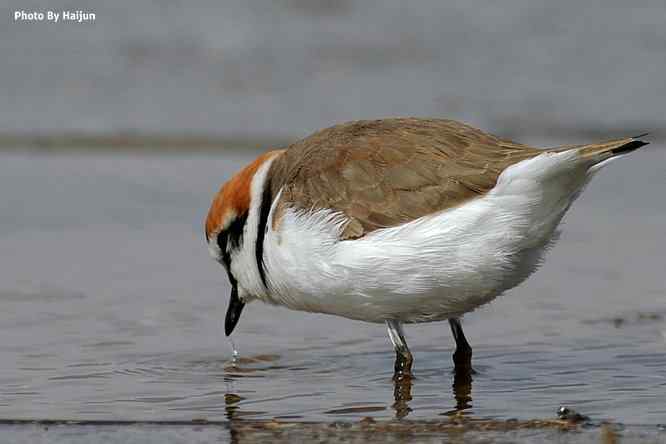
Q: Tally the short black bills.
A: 1